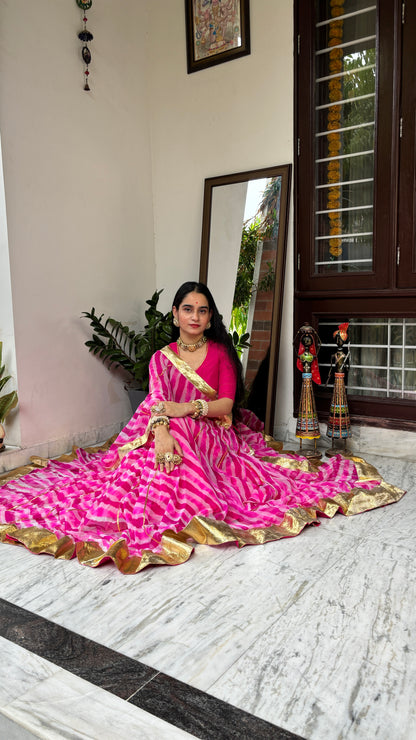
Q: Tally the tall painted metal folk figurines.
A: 2